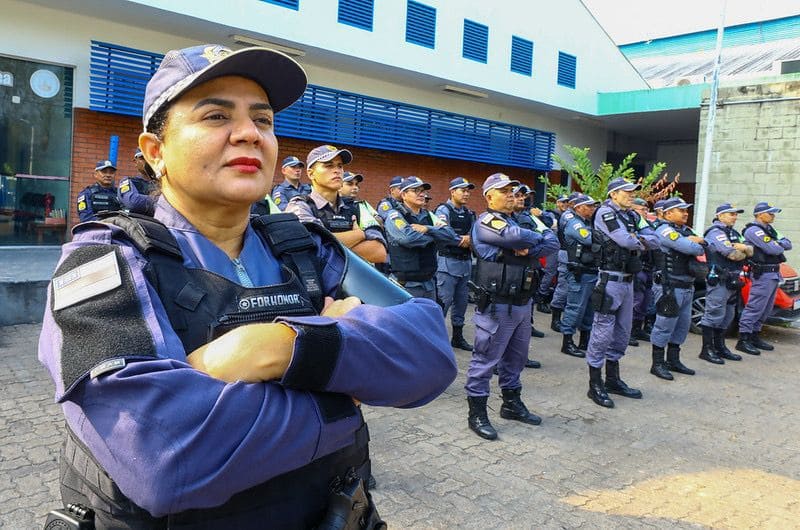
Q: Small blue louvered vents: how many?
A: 6